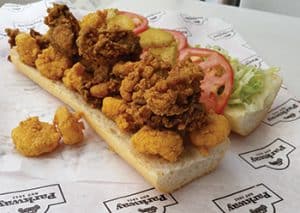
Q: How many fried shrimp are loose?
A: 2